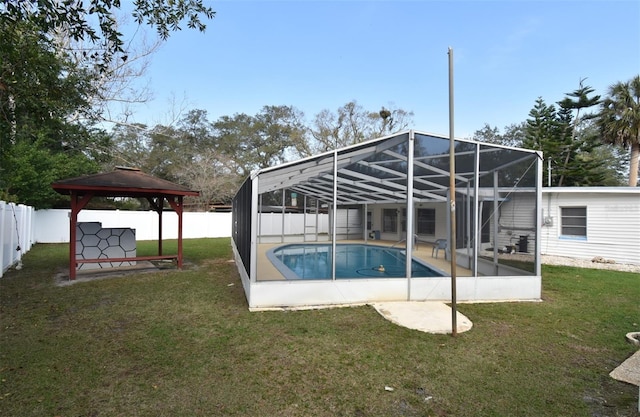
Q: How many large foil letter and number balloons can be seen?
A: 0